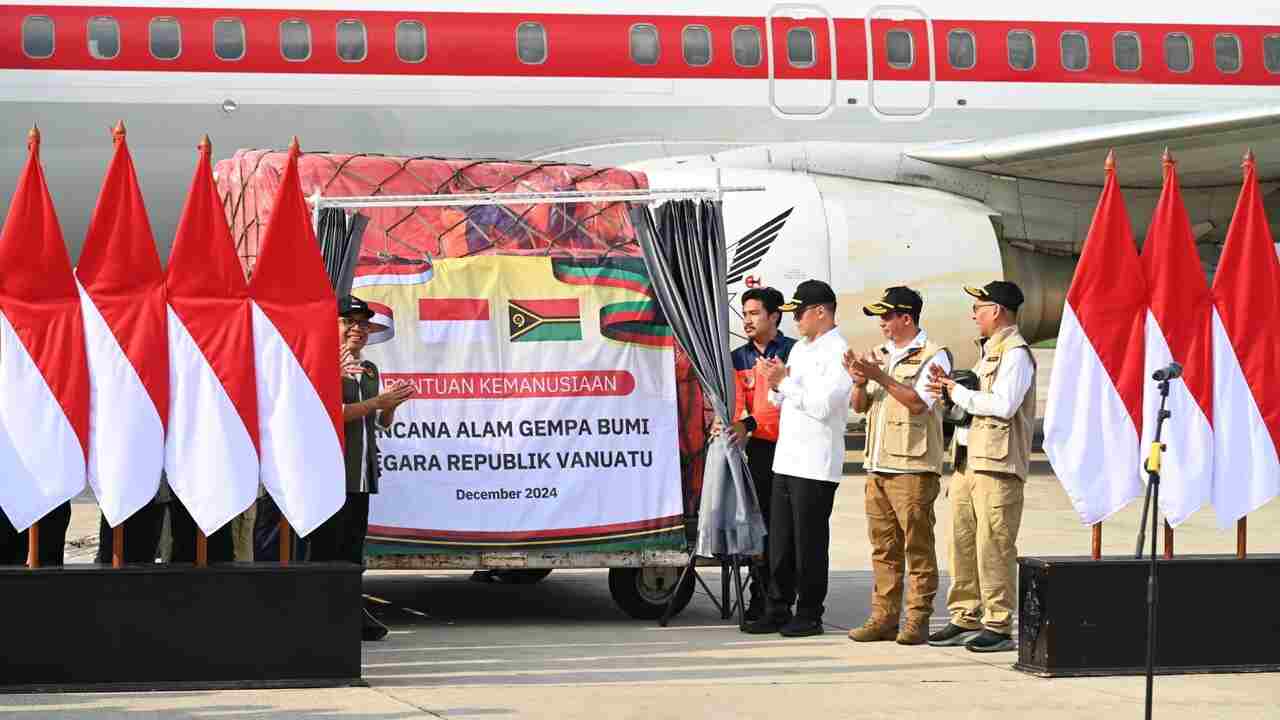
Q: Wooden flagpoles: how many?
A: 7